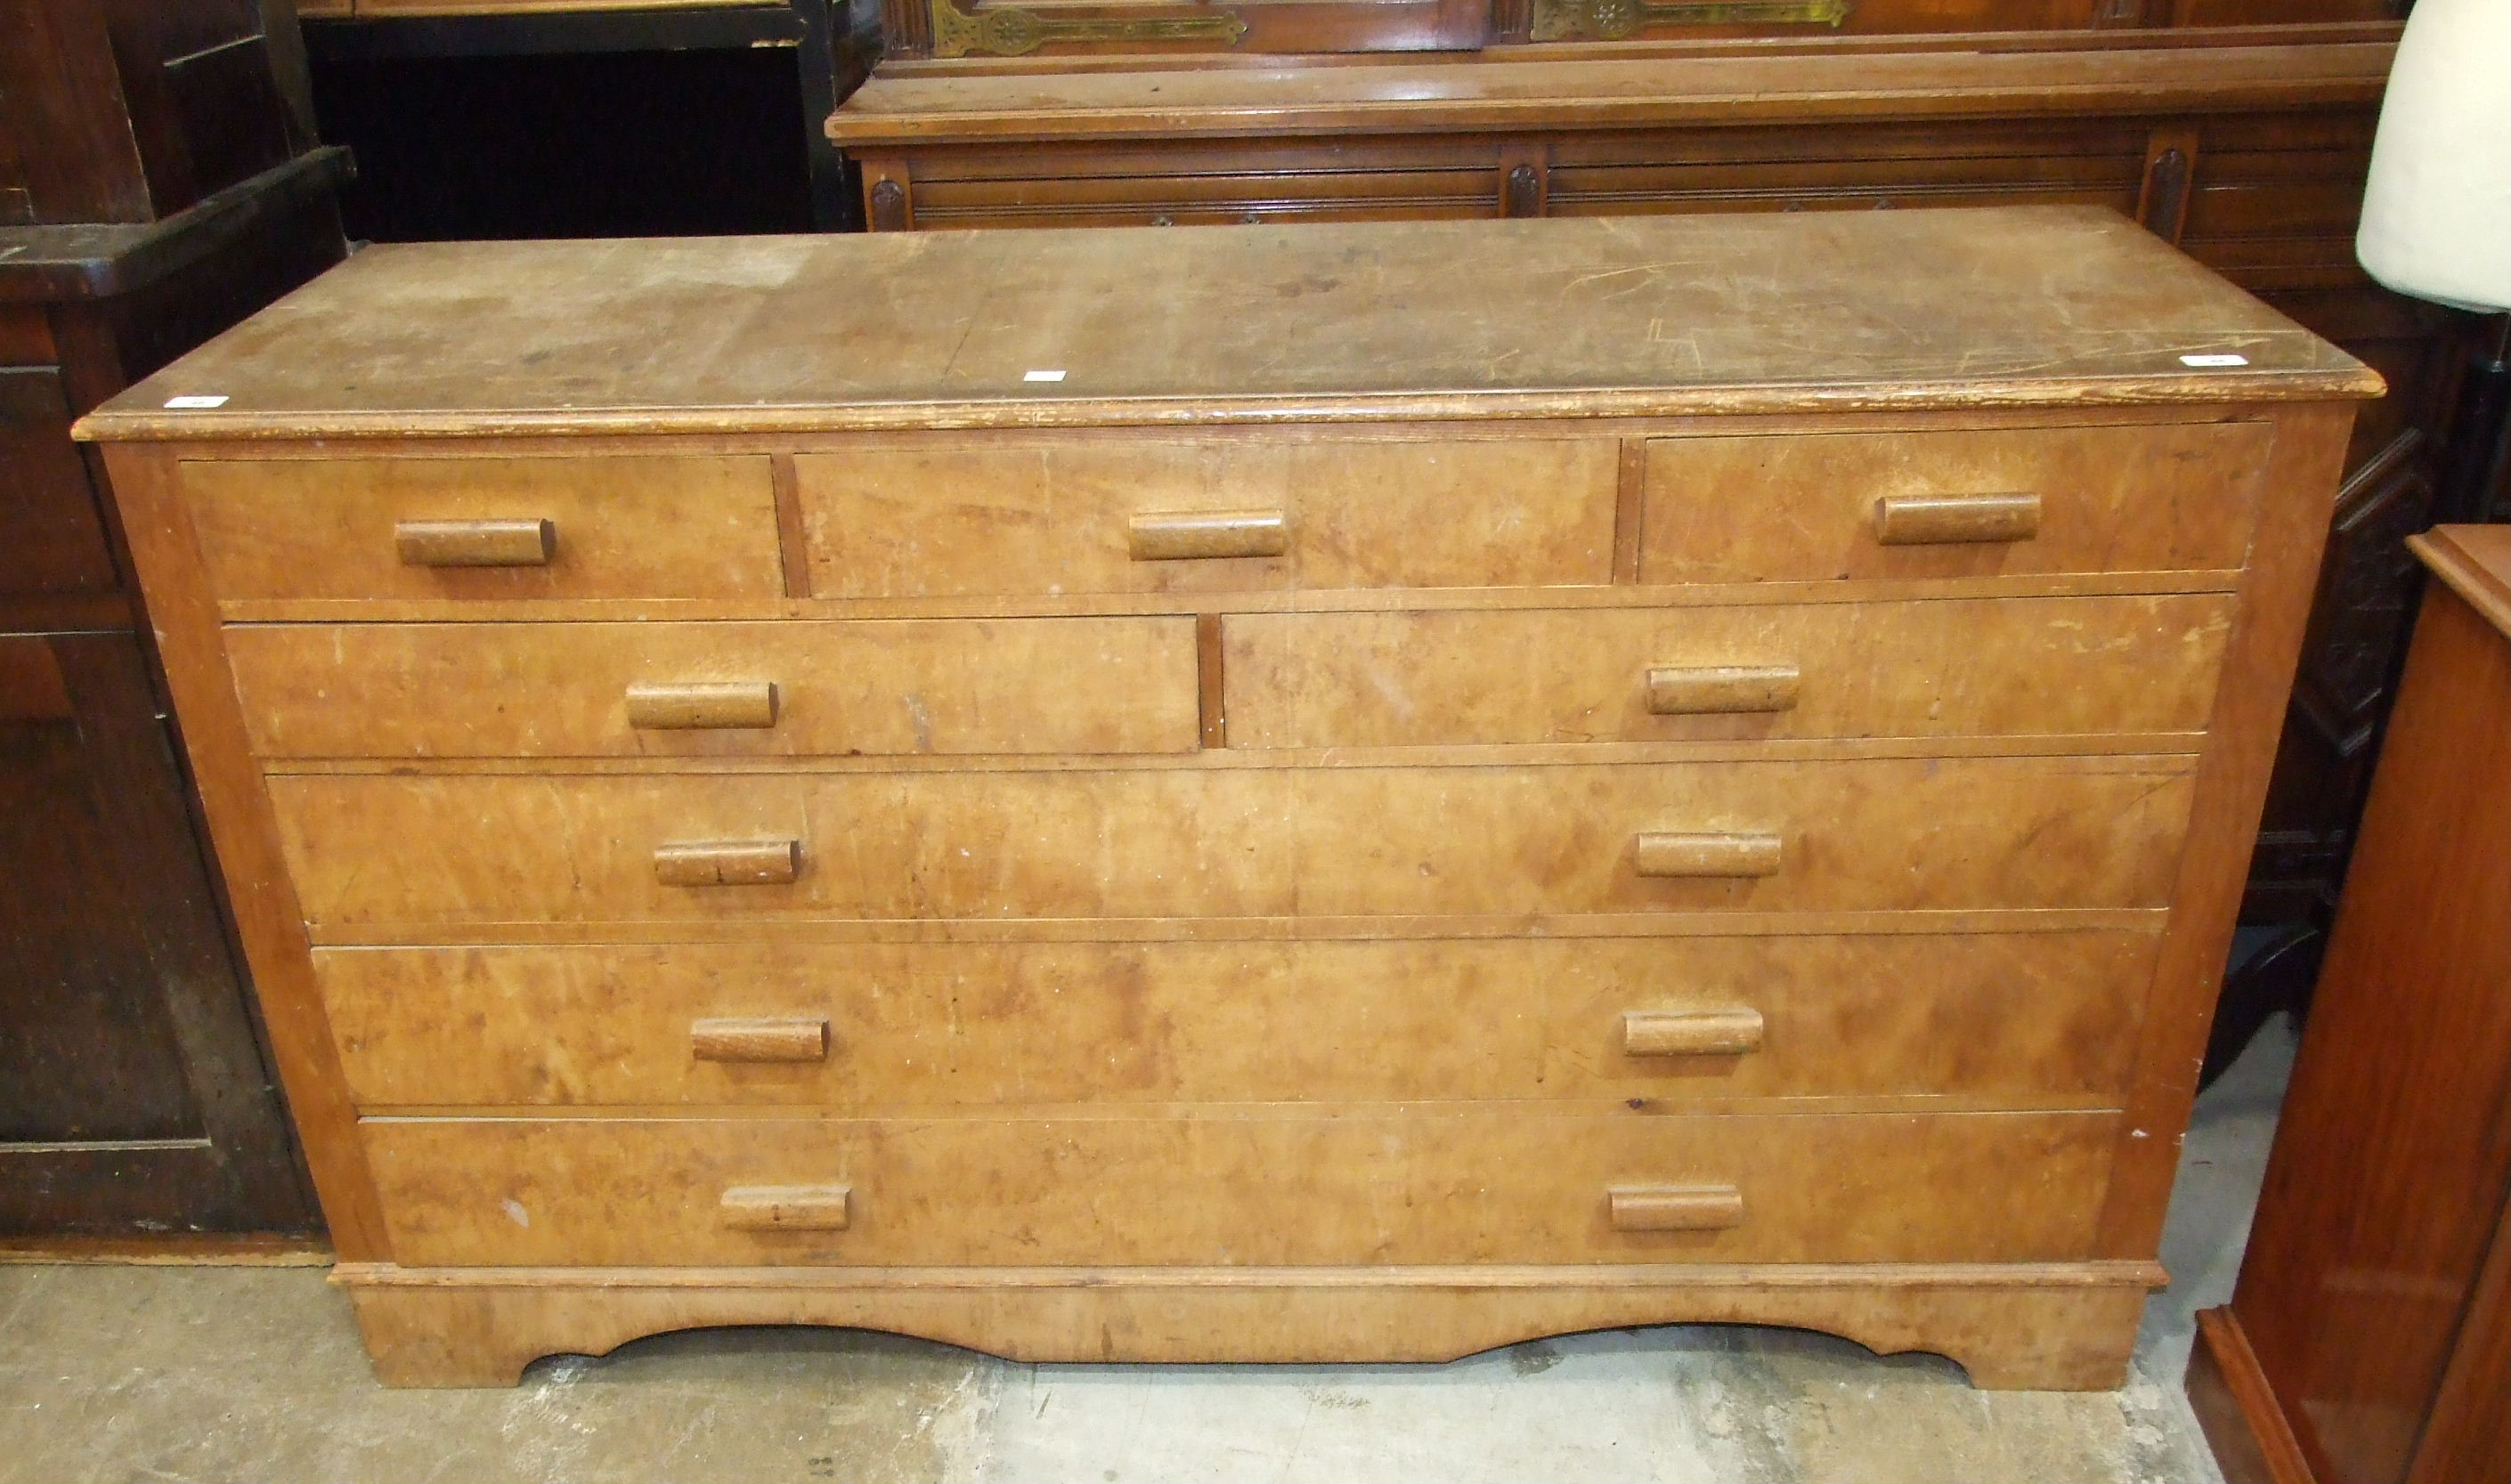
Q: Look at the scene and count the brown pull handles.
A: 11